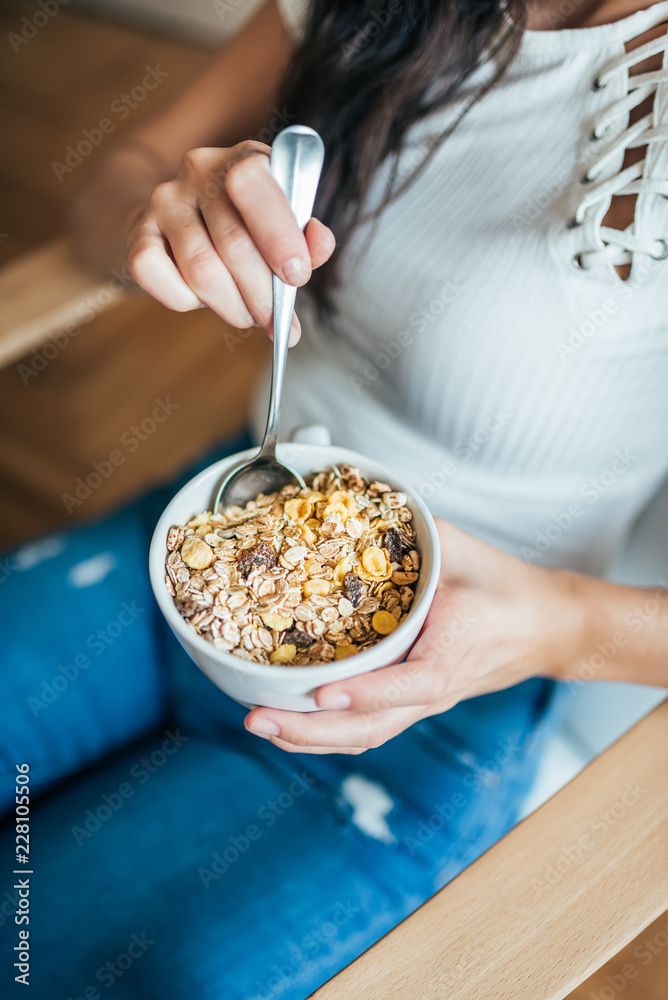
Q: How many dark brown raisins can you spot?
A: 5